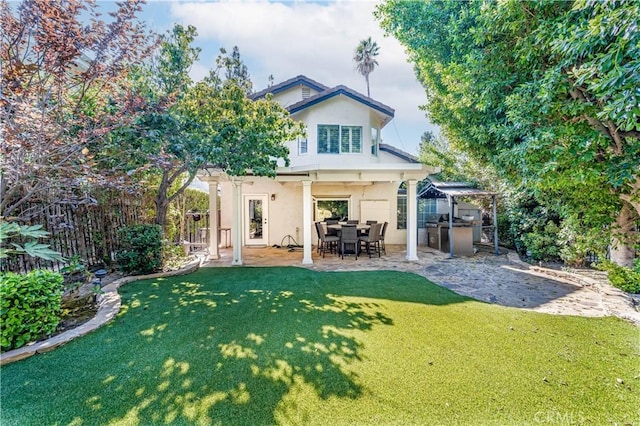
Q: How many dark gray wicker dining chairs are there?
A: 8